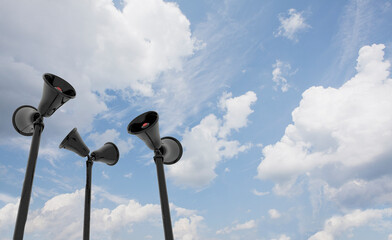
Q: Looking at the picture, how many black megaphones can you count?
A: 6